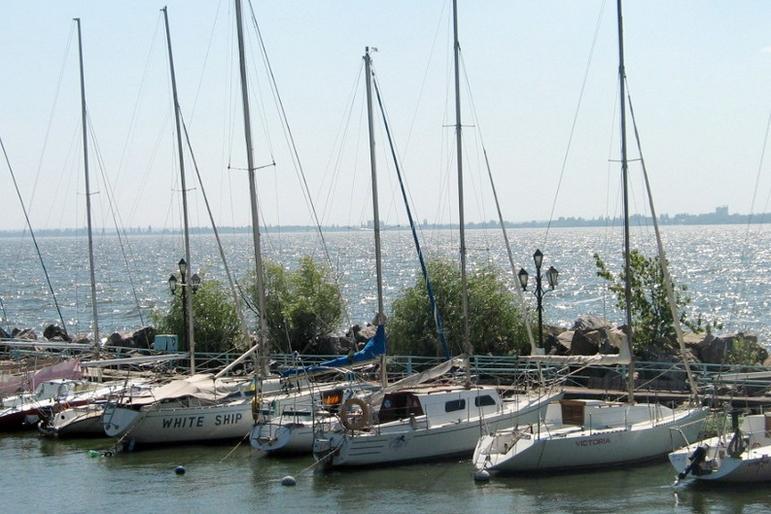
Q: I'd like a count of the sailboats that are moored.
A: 7